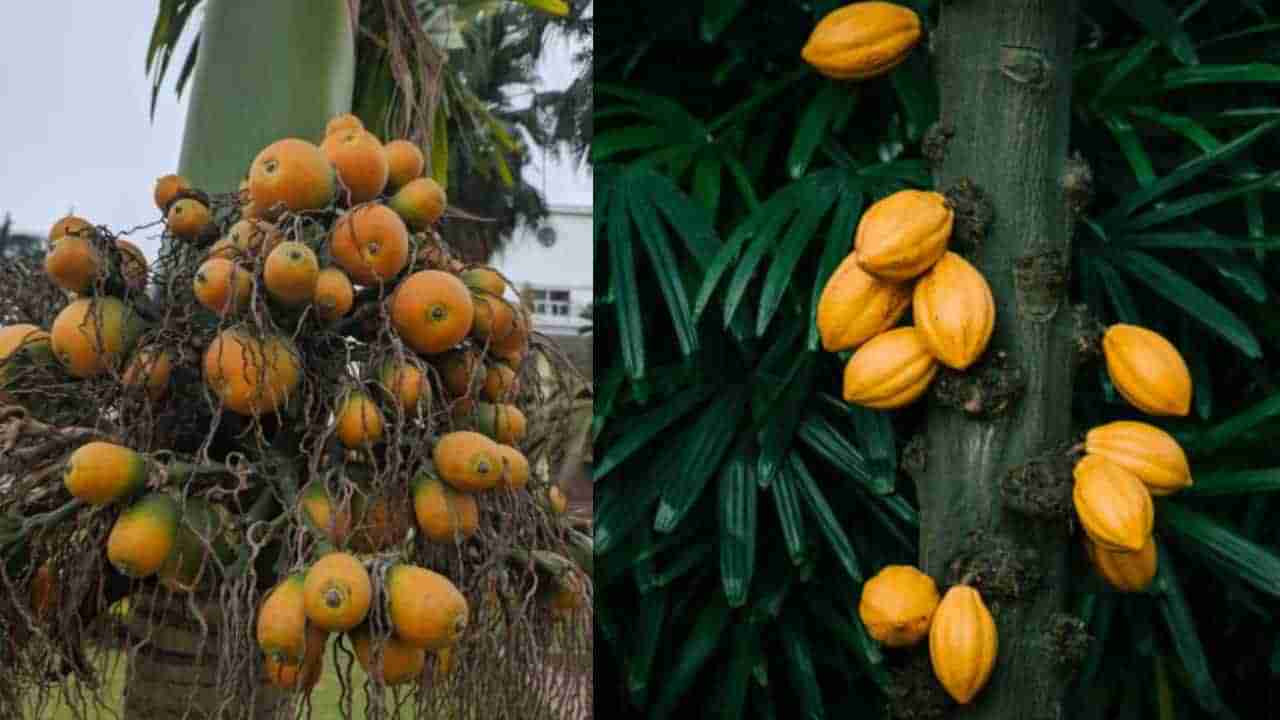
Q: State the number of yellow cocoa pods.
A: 11